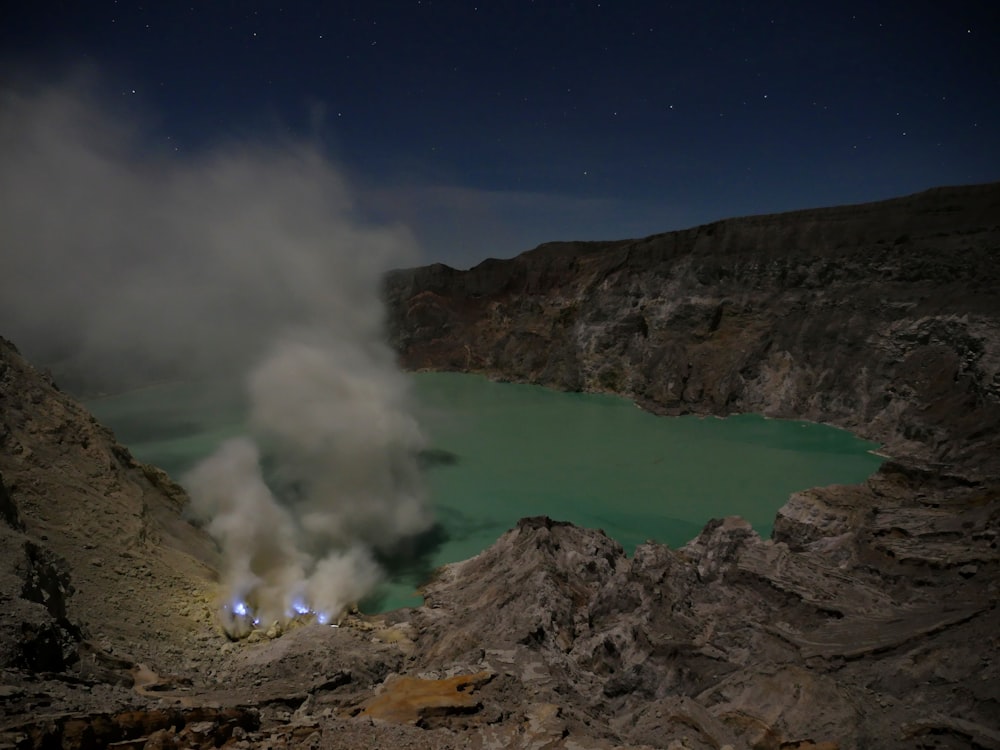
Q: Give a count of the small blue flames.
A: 4